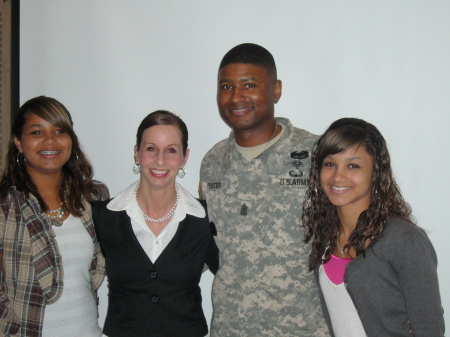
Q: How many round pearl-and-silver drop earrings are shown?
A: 2